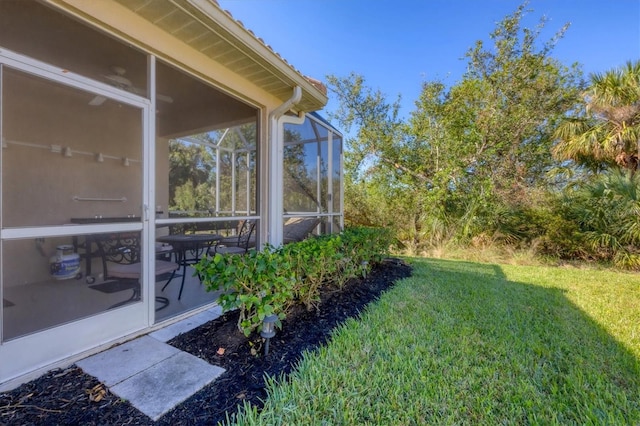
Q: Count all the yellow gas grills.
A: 0